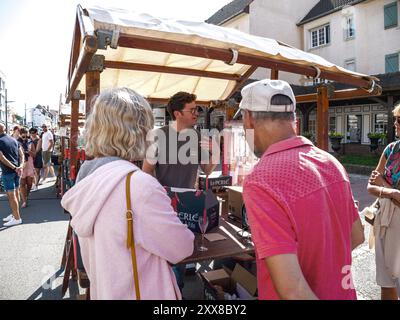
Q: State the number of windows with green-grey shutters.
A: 2